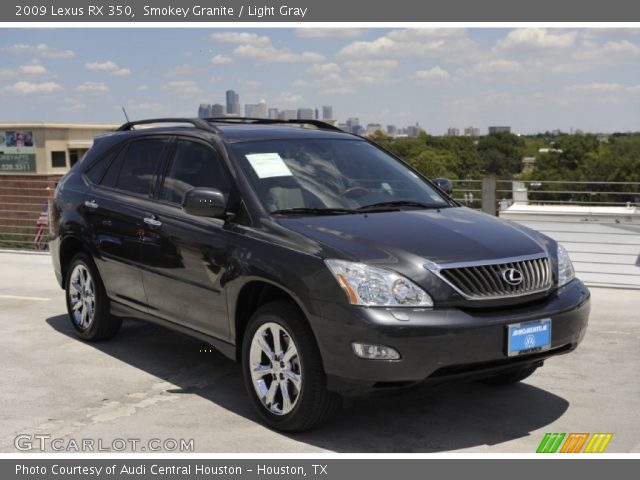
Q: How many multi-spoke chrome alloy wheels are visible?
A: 2